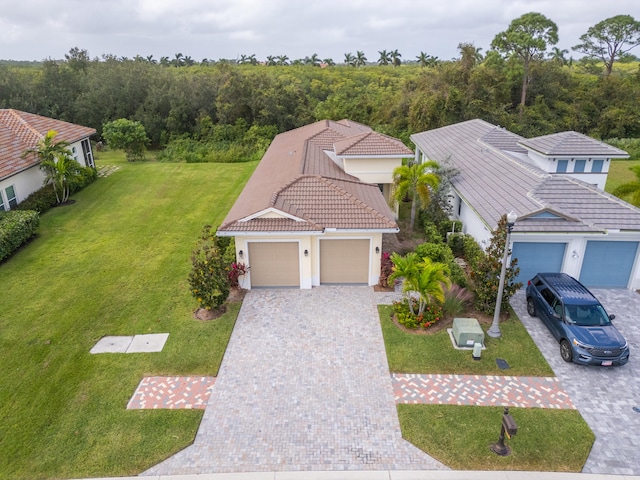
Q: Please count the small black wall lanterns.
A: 3